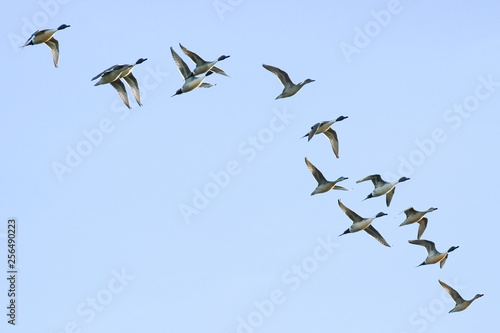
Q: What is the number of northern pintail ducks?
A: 13